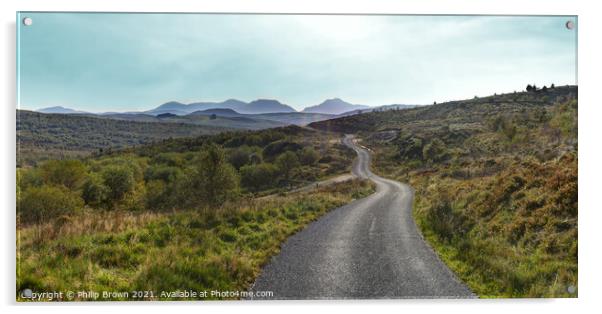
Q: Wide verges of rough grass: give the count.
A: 2